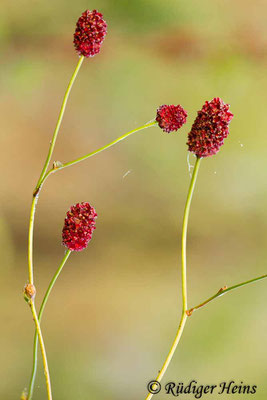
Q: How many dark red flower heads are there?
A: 4